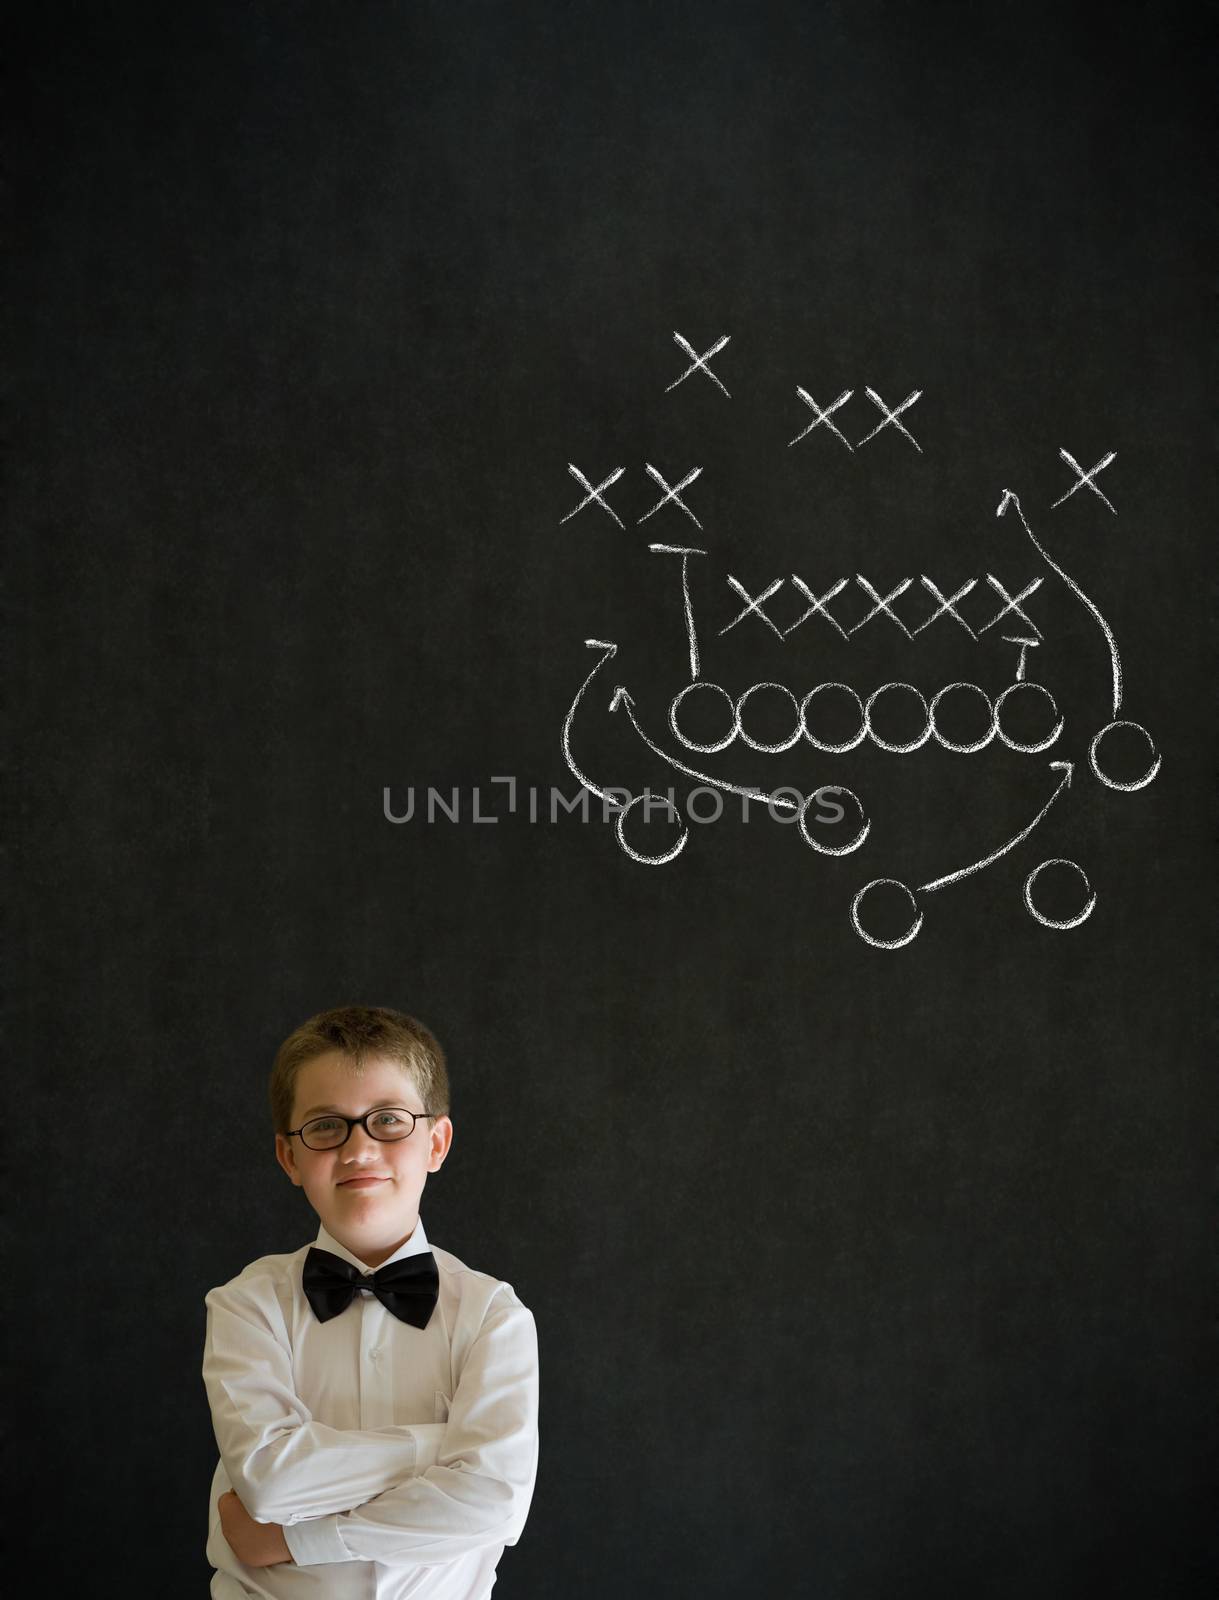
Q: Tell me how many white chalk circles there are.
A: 11